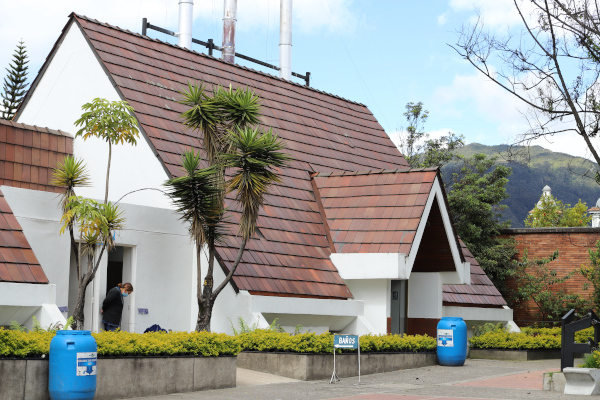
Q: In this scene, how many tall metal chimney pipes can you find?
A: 3